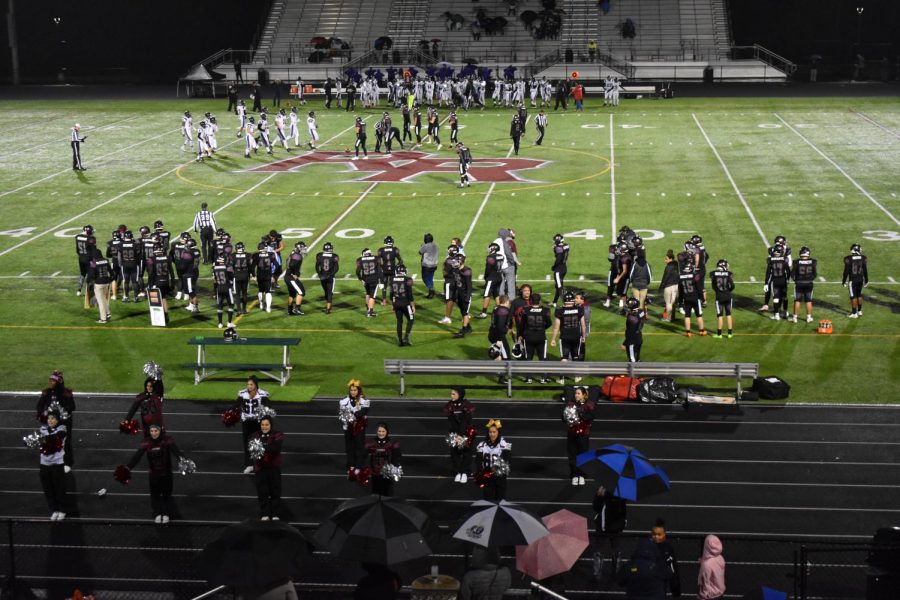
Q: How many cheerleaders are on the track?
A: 11